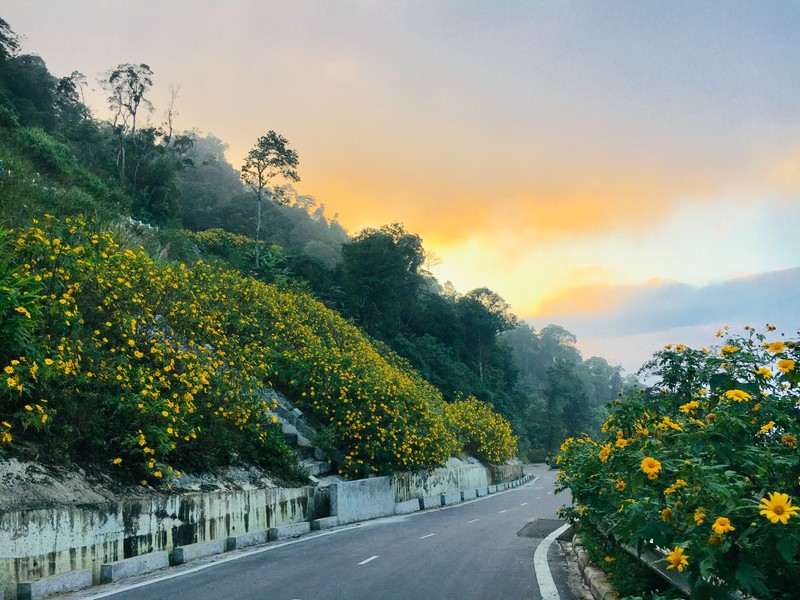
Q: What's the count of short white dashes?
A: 7